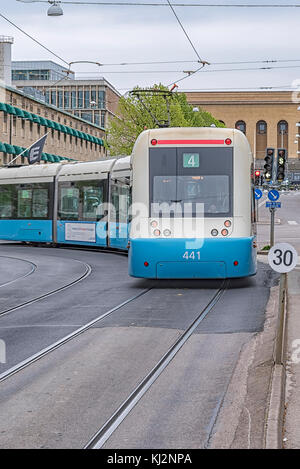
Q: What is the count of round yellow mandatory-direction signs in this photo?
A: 0